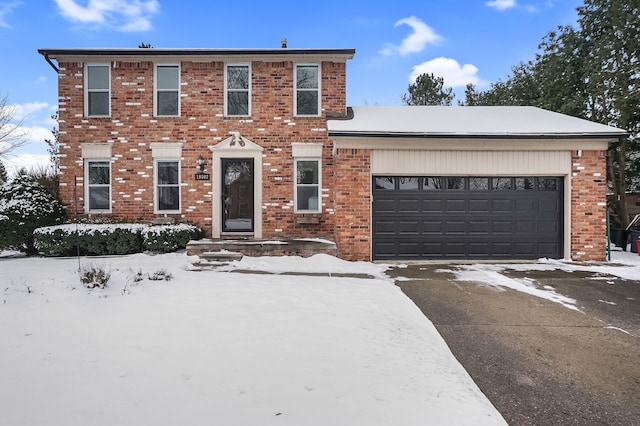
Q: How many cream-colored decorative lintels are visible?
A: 3